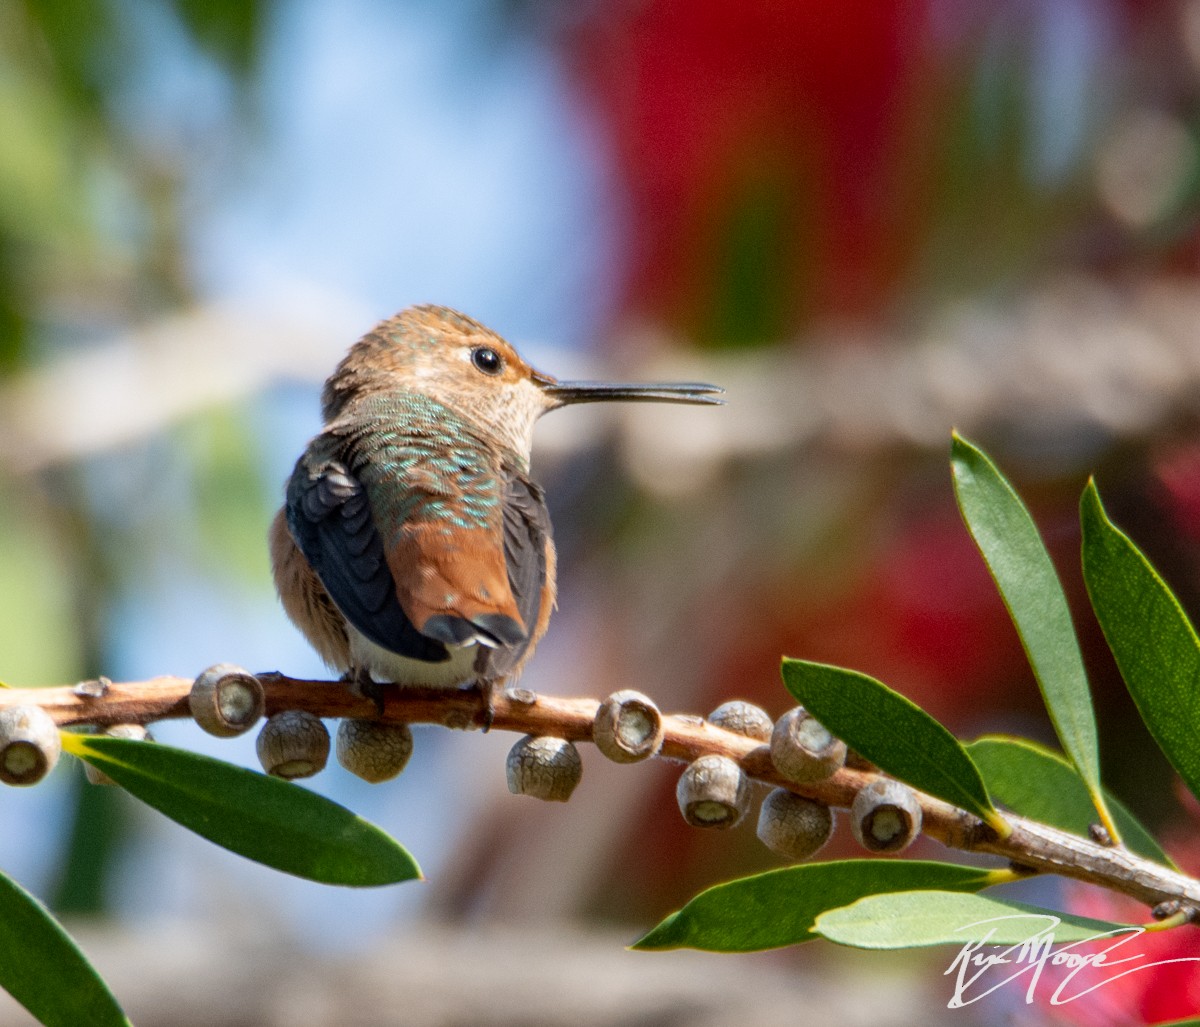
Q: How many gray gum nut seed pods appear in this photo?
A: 12